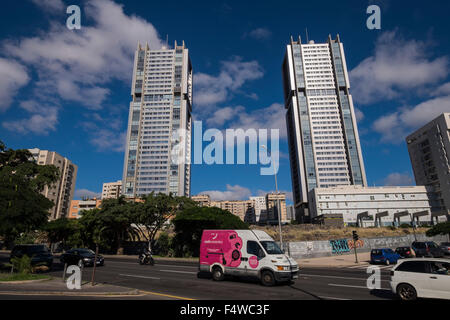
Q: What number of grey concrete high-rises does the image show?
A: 2